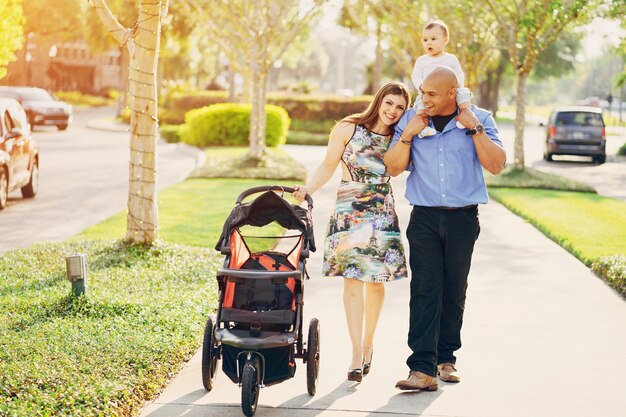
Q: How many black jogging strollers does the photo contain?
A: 1